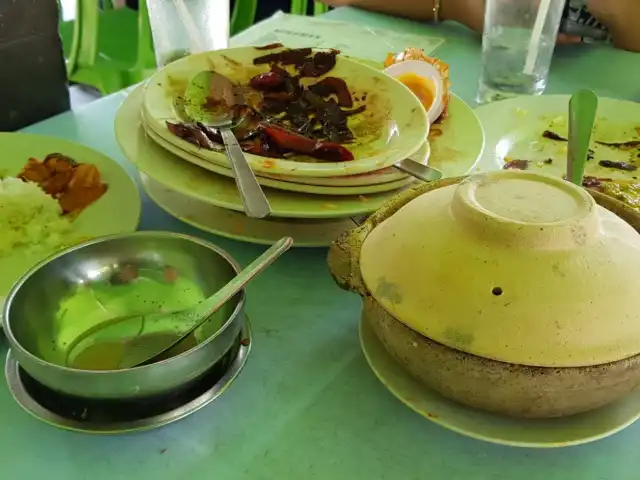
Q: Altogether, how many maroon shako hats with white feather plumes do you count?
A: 0